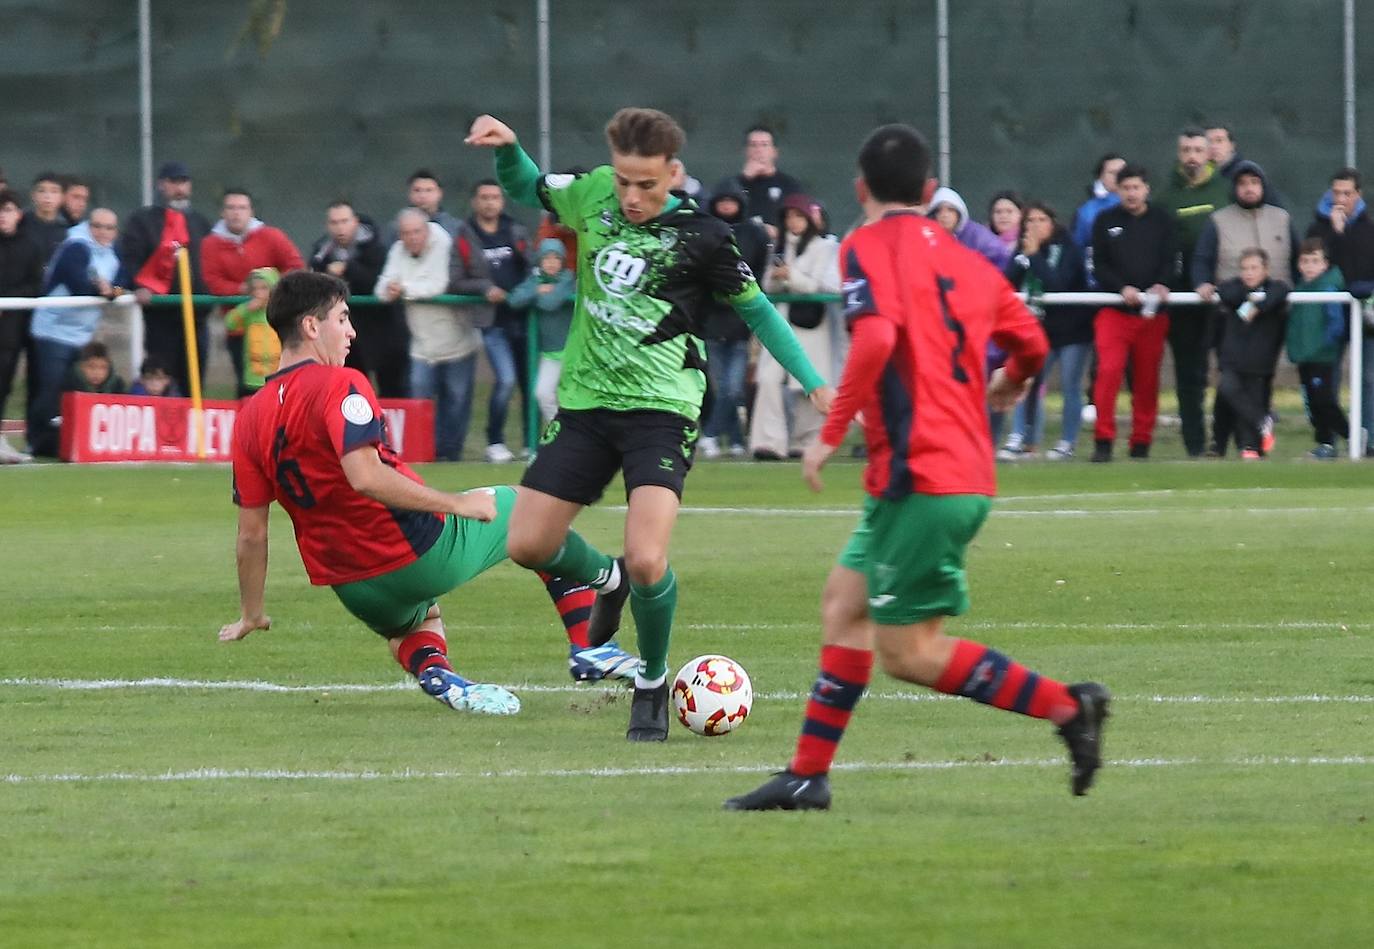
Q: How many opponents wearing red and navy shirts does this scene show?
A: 2